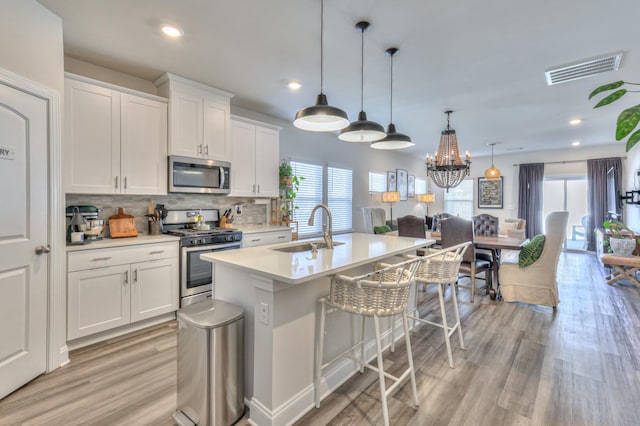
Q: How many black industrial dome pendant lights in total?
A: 3